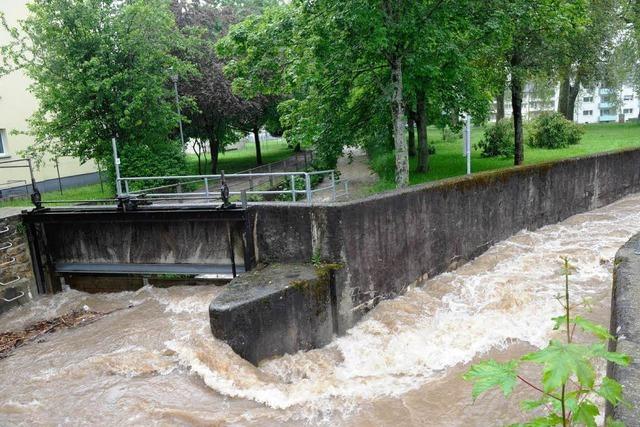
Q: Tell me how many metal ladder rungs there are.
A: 5